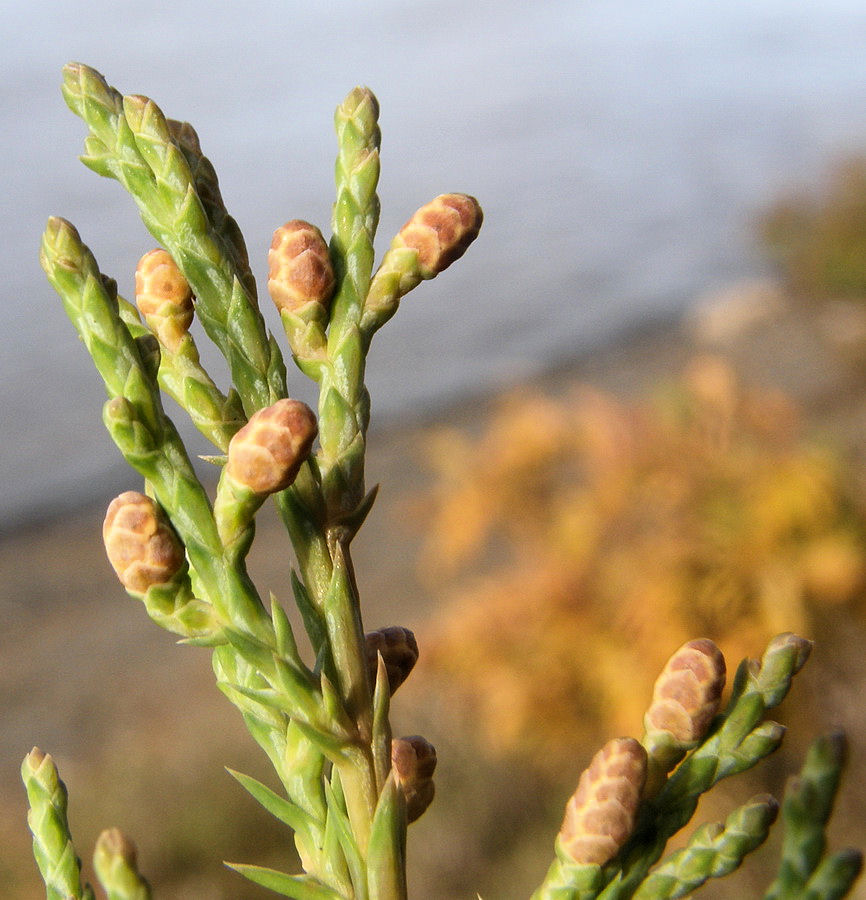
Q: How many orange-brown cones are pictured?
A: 9